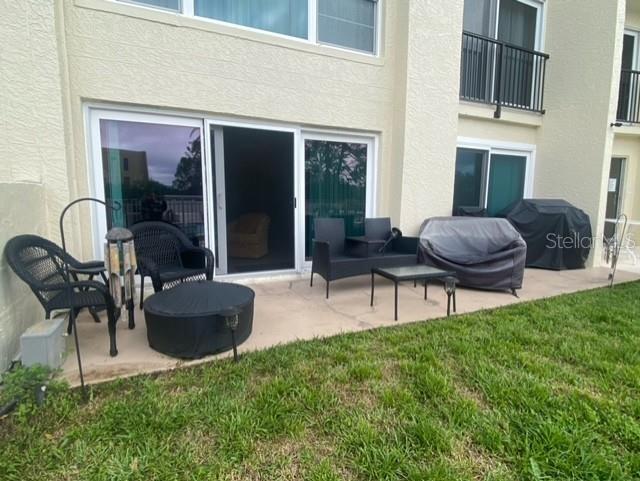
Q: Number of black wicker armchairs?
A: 2